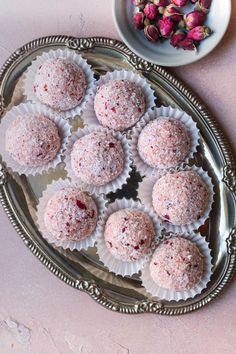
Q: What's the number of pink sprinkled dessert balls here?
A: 9